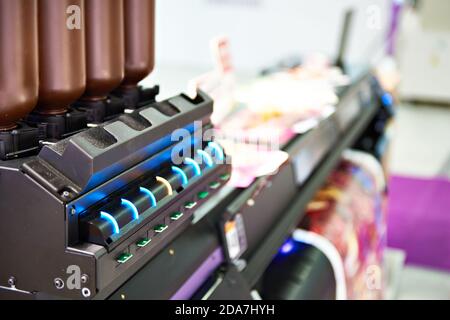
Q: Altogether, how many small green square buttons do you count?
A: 8